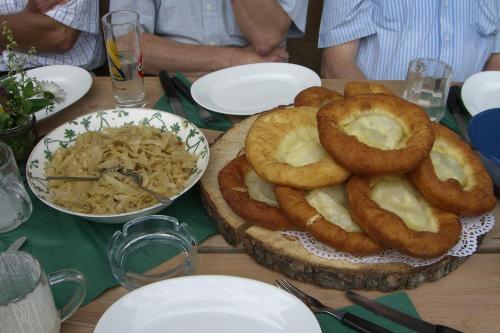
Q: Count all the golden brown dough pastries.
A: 8